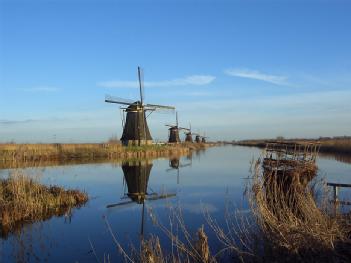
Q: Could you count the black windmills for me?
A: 5